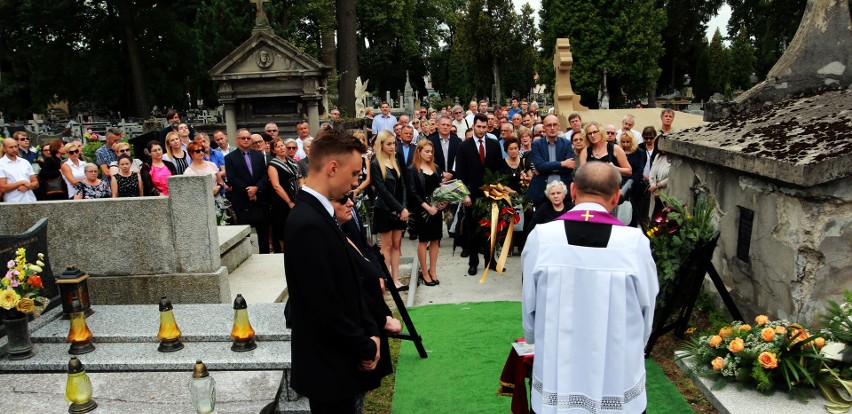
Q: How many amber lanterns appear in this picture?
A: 3